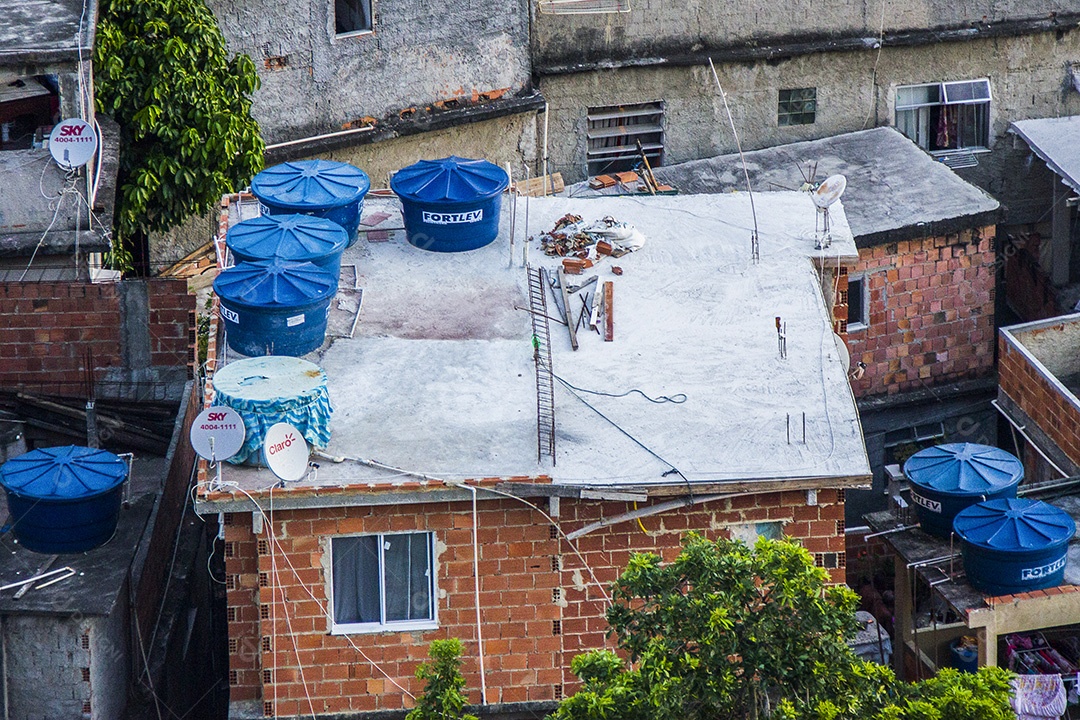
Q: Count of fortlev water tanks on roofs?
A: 7